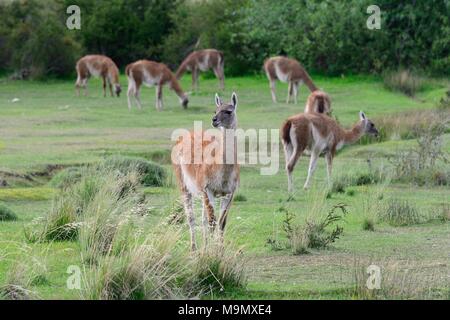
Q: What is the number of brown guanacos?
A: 7